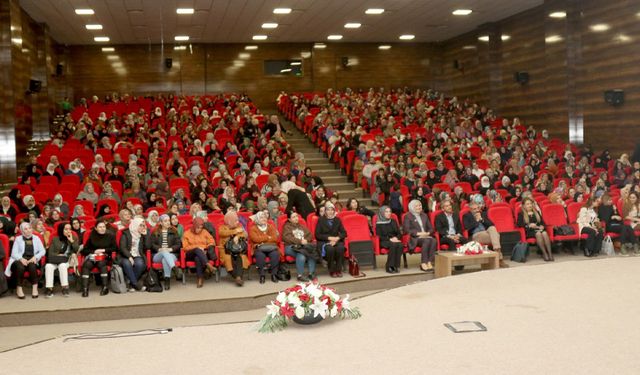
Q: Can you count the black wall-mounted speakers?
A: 7